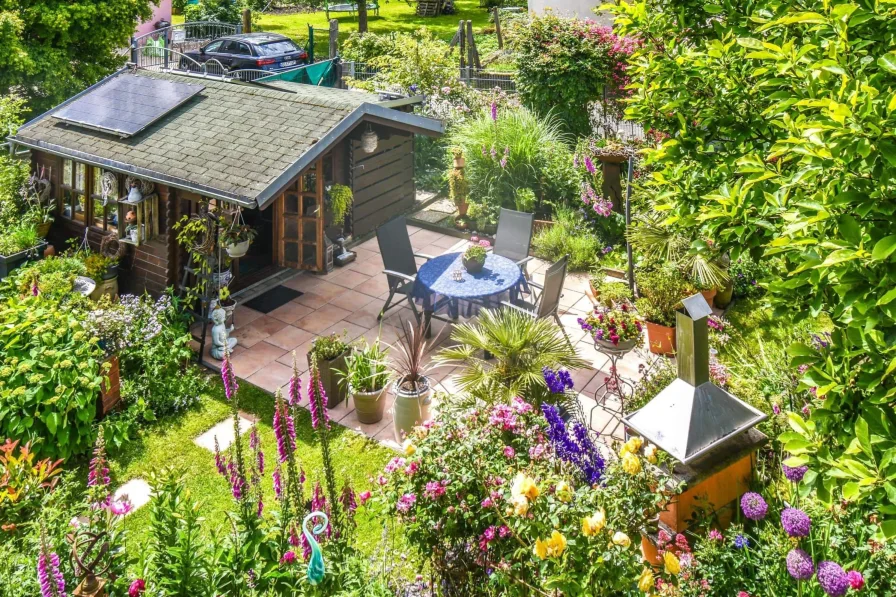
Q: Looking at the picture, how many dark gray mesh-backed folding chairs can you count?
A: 3